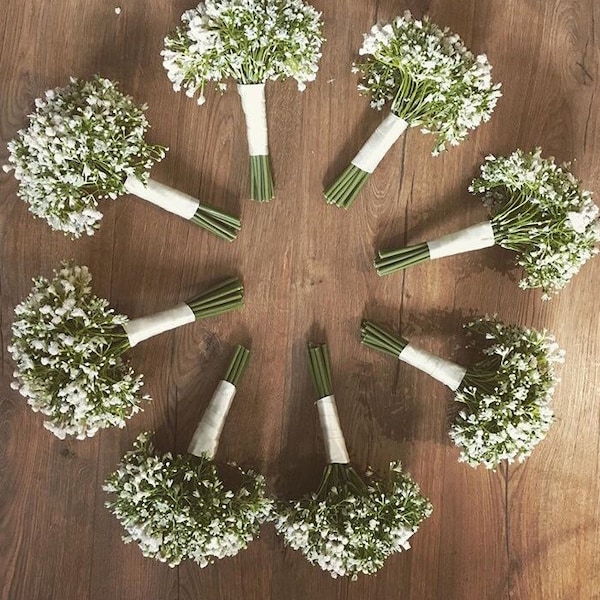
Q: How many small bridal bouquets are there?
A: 8